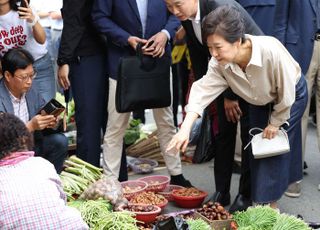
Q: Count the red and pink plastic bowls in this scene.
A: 6